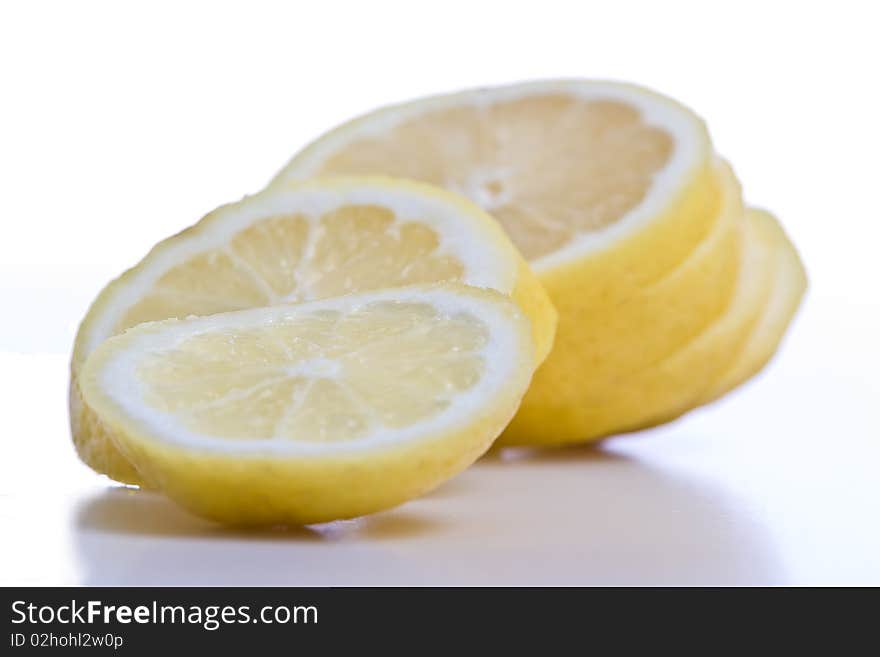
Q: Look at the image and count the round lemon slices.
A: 6